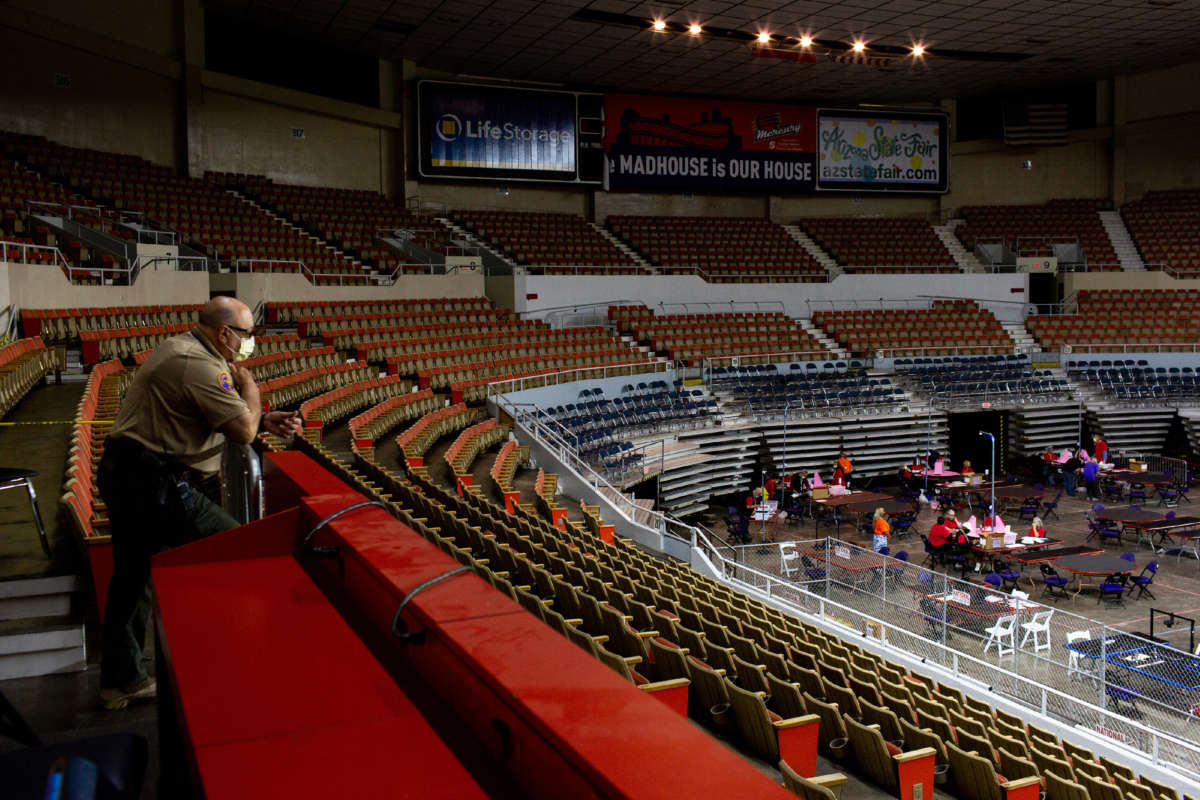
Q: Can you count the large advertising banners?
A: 3